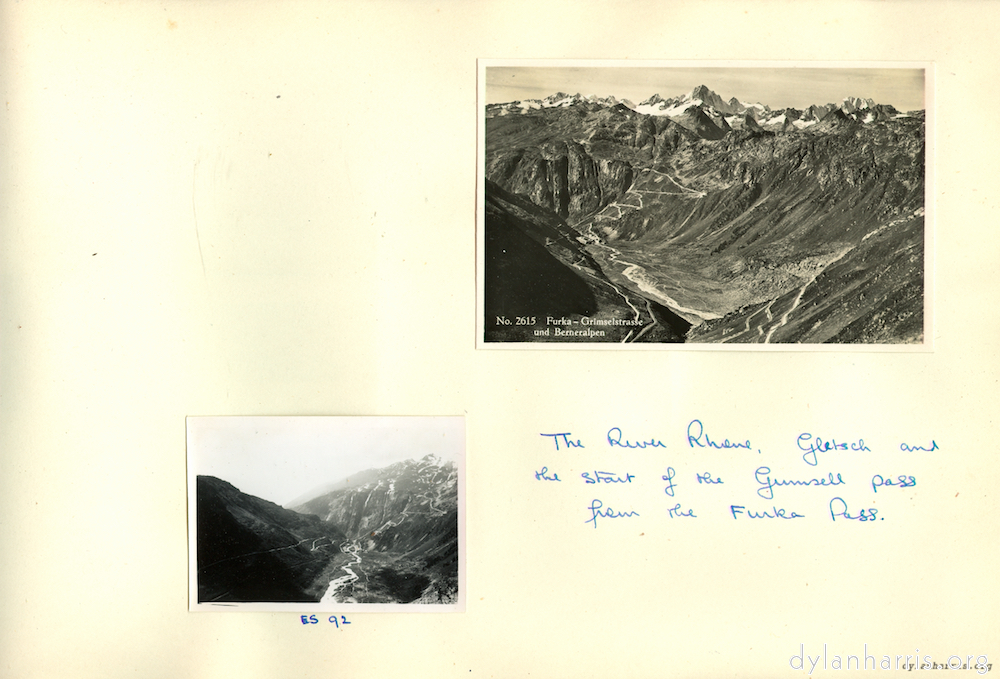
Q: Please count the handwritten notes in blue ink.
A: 2